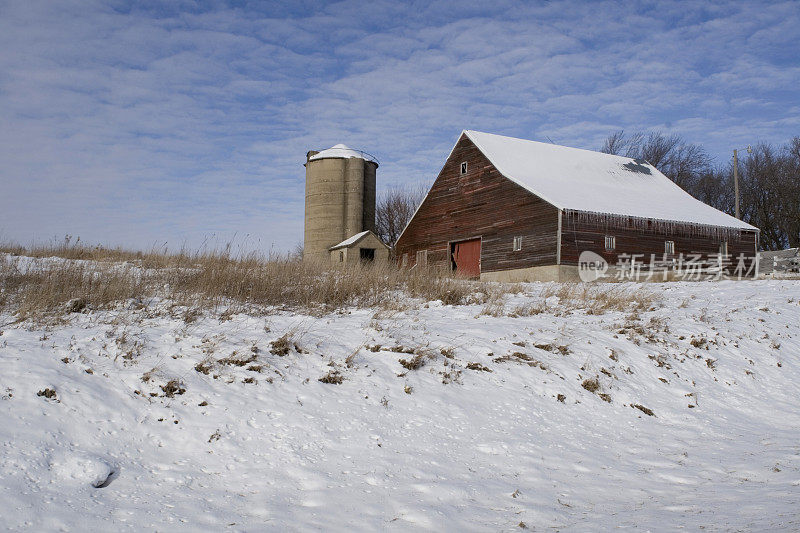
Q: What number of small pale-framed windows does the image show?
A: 5